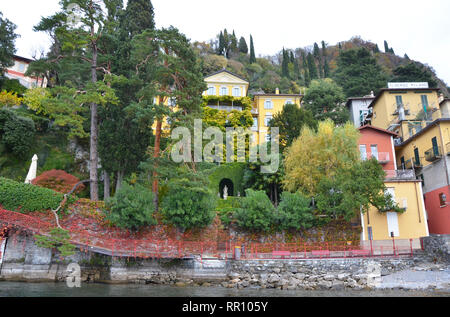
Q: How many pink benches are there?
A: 3